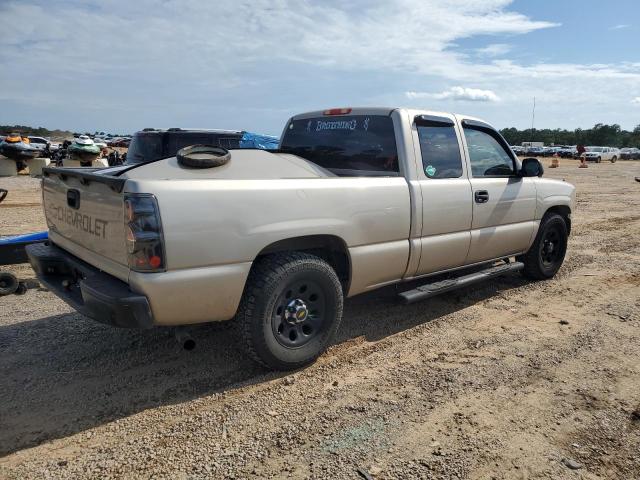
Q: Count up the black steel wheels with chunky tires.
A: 2